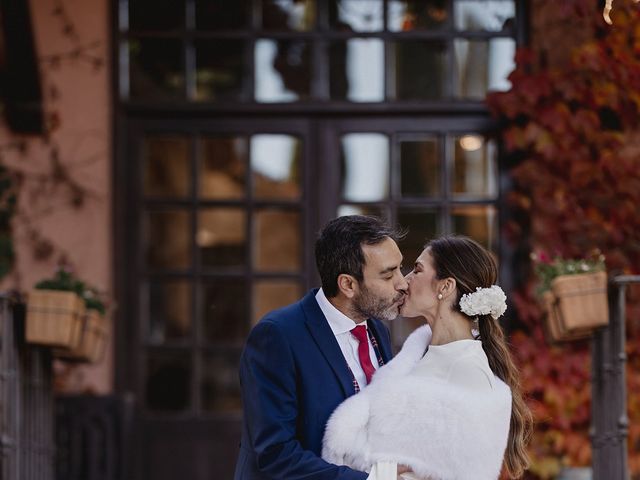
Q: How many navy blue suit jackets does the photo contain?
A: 1